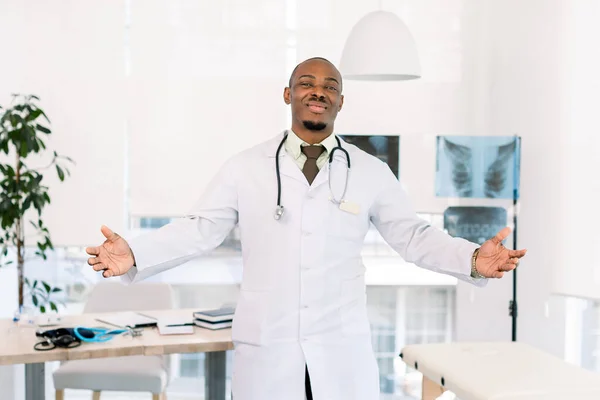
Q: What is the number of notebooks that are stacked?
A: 2